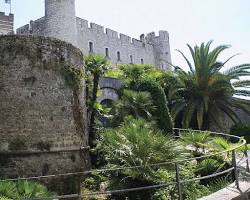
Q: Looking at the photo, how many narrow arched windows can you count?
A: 5